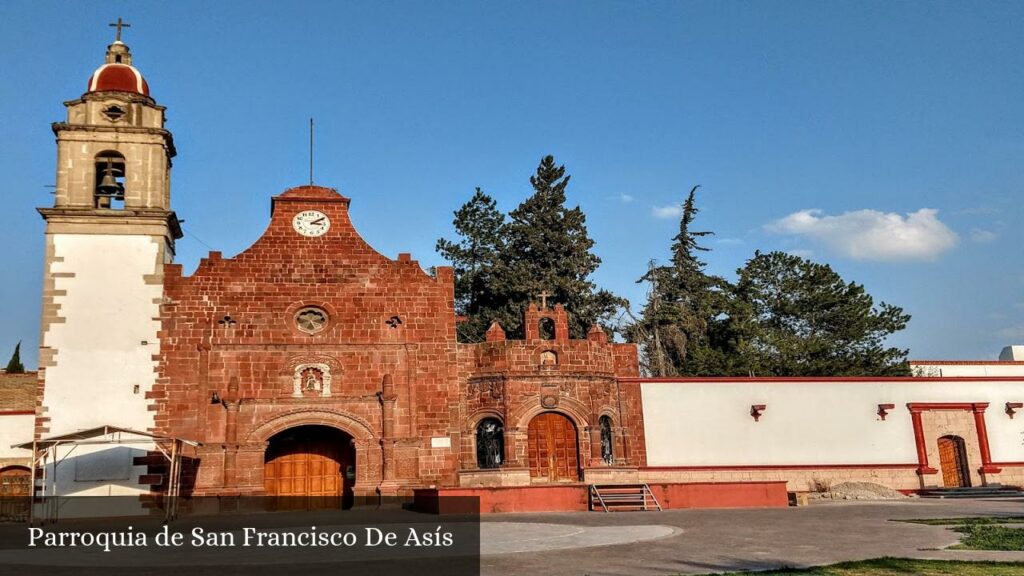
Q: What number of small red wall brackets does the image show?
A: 3